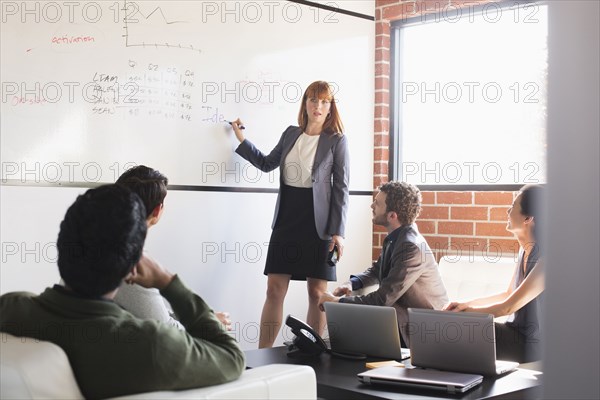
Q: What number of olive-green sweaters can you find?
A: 1